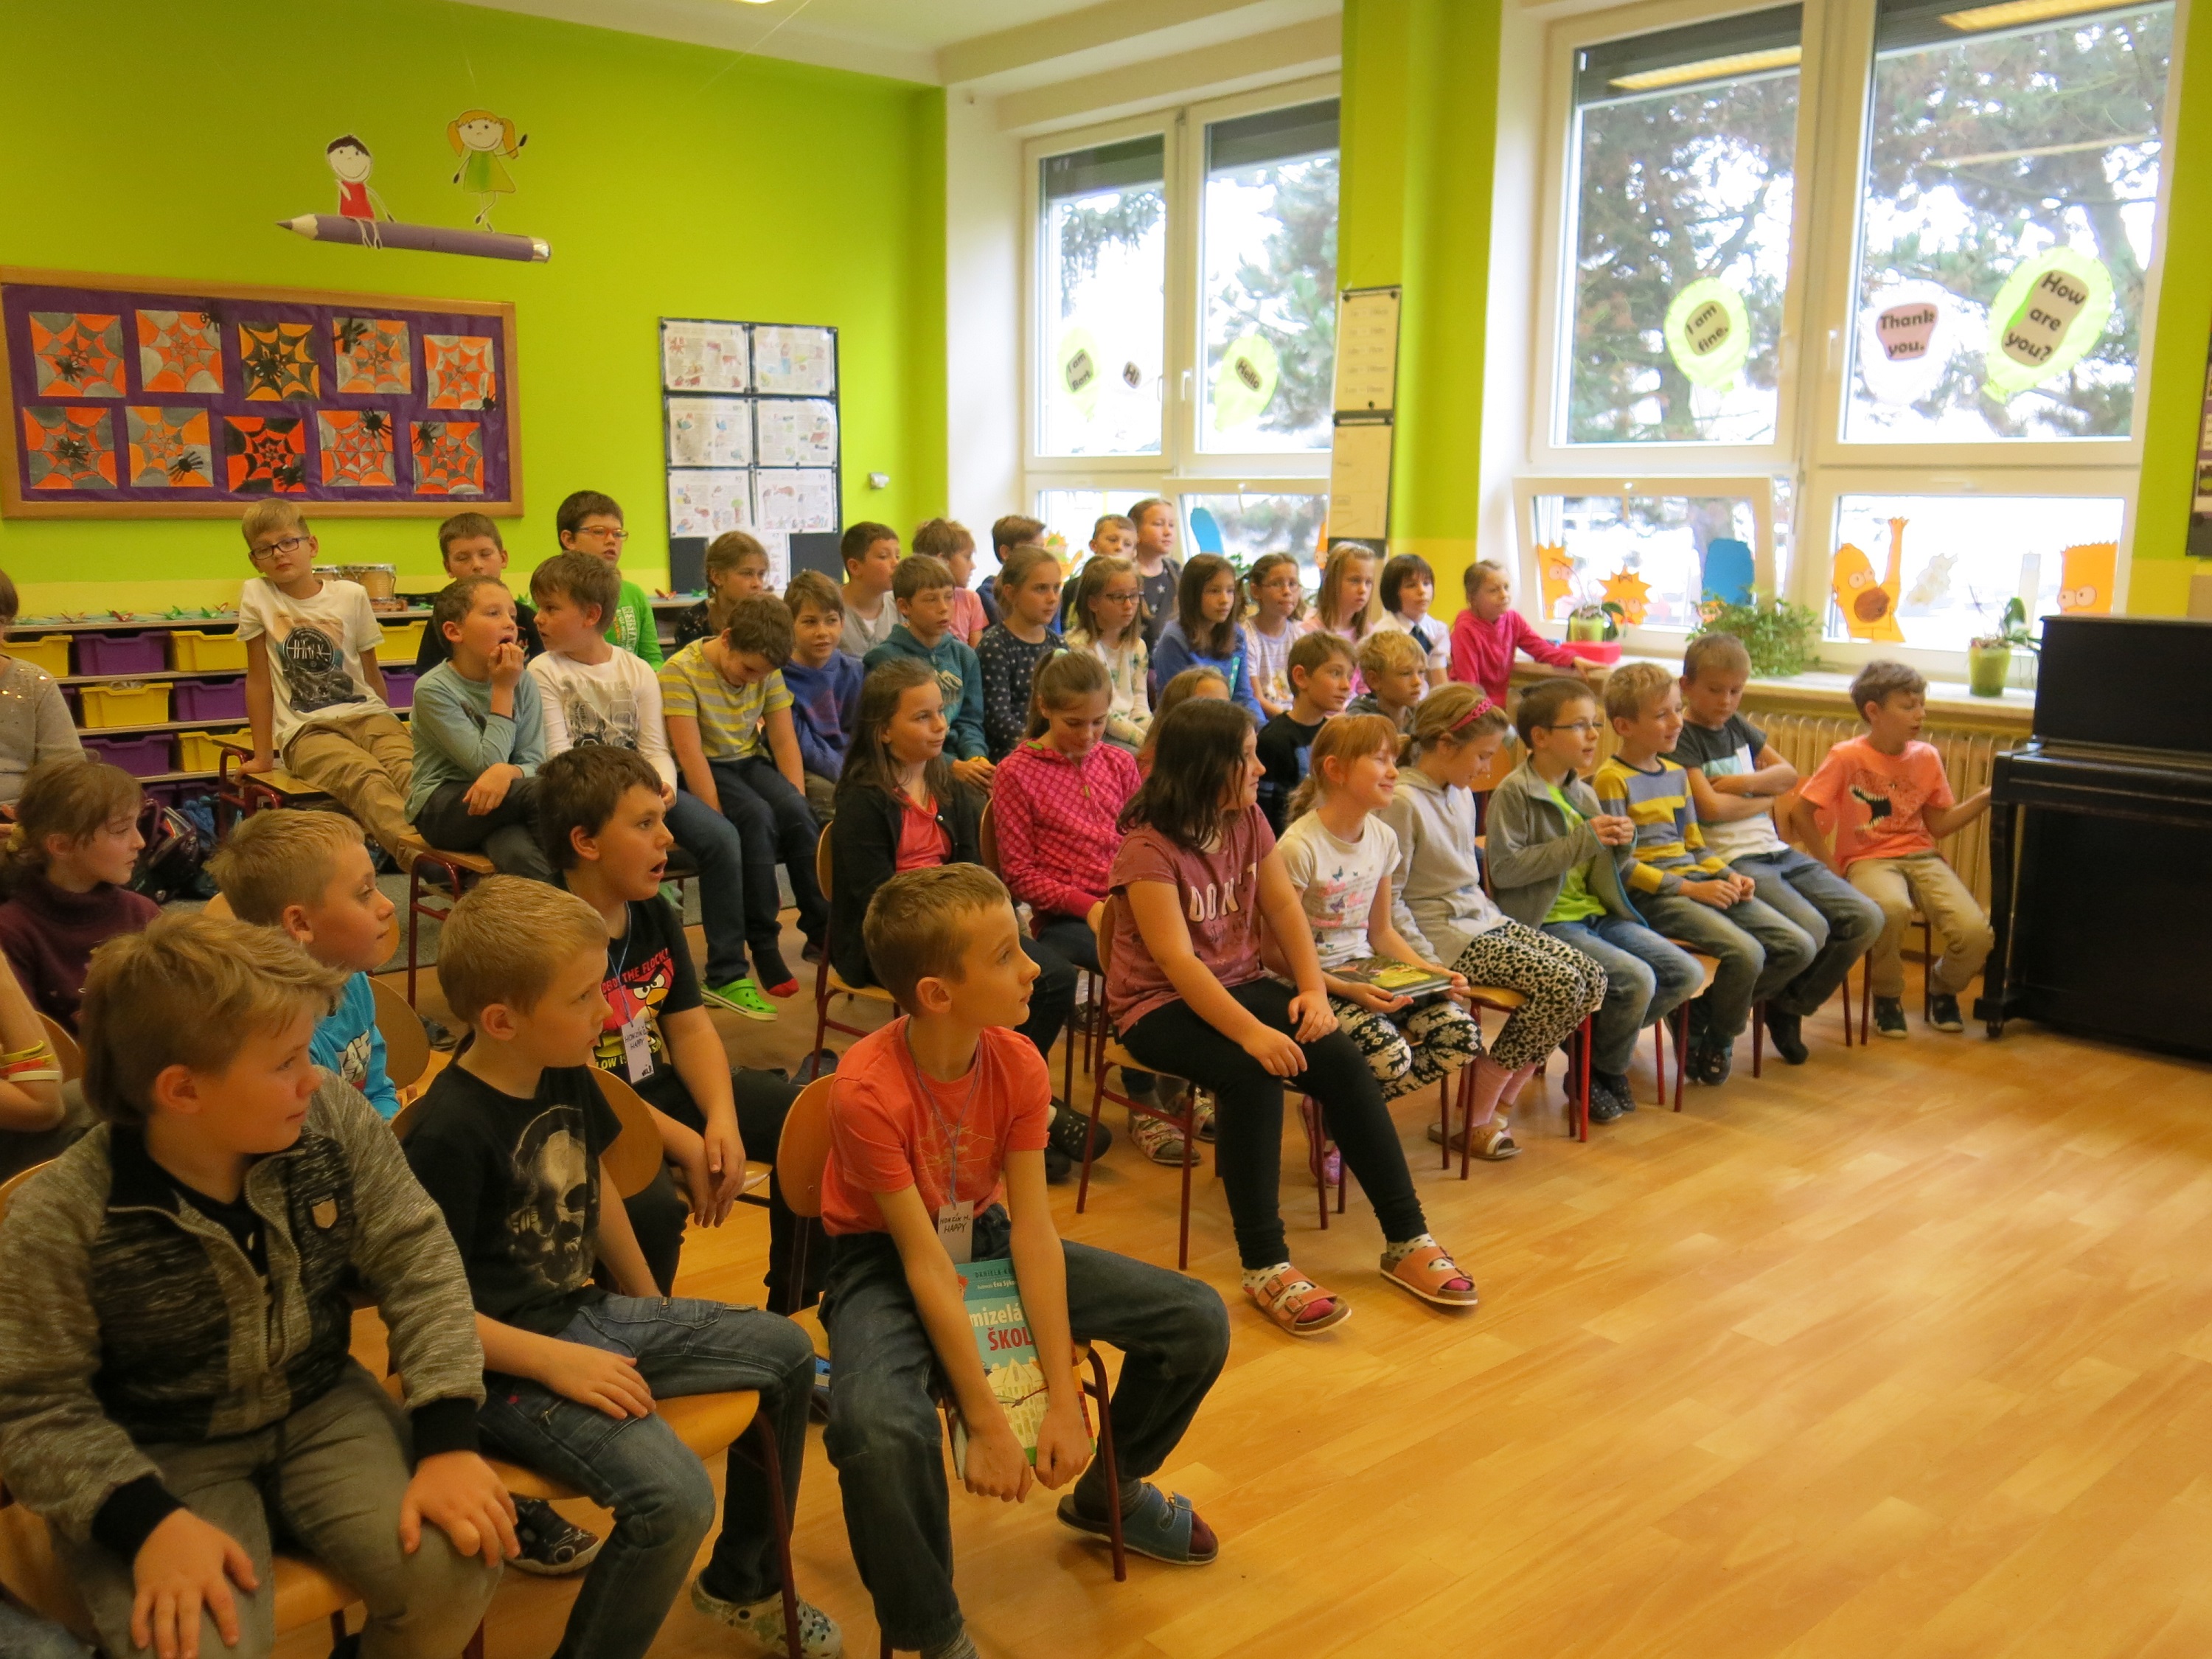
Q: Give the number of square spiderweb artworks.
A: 10